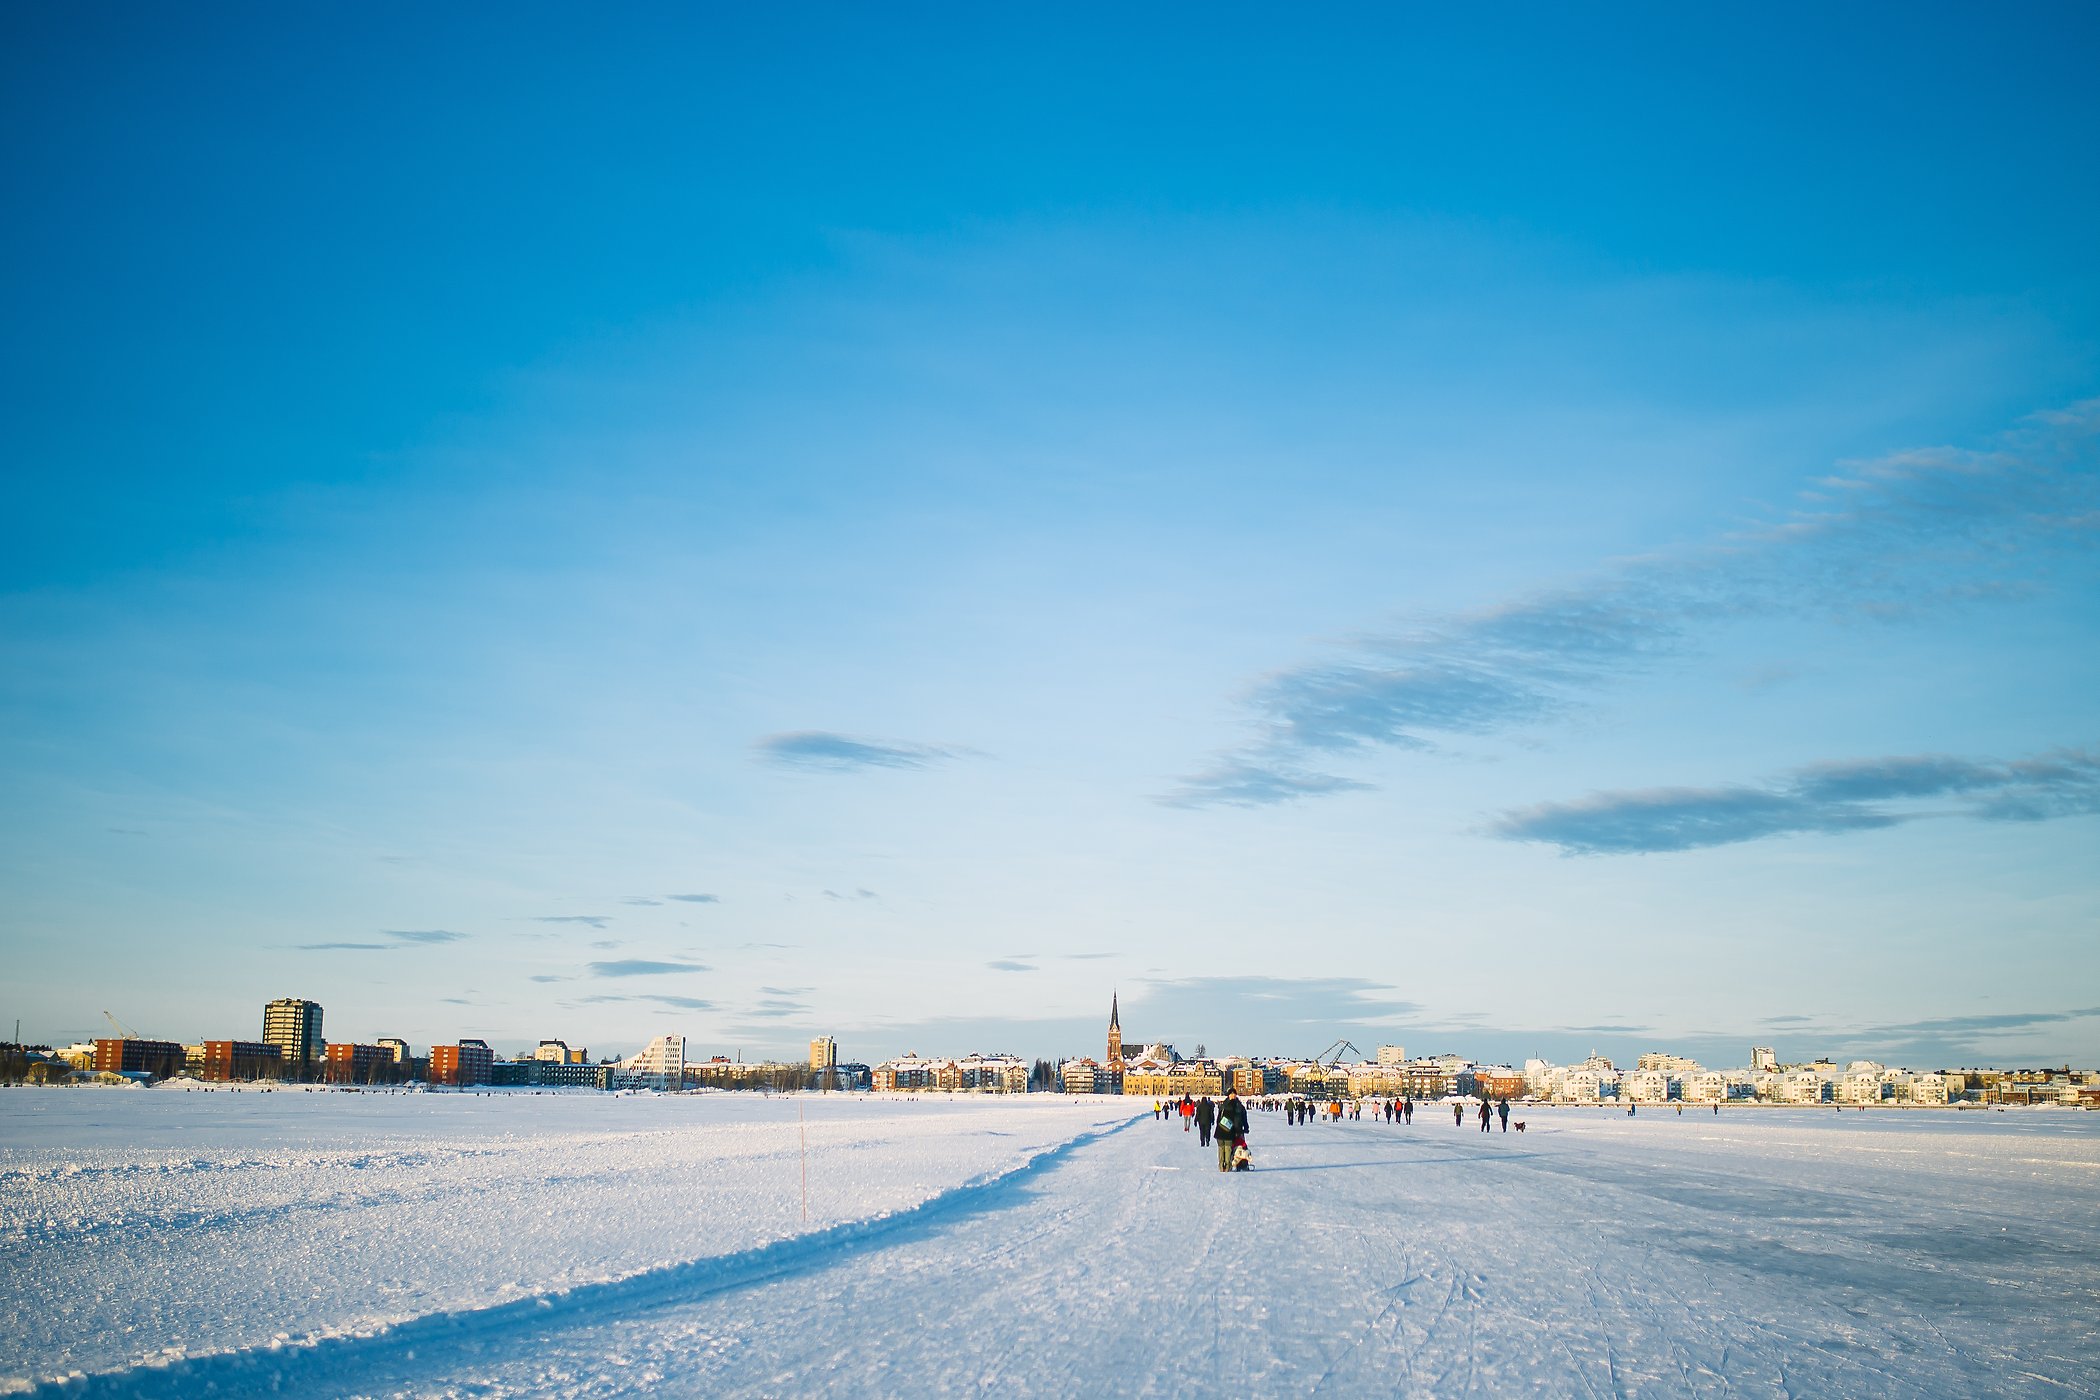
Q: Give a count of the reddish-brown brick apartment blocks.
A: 4